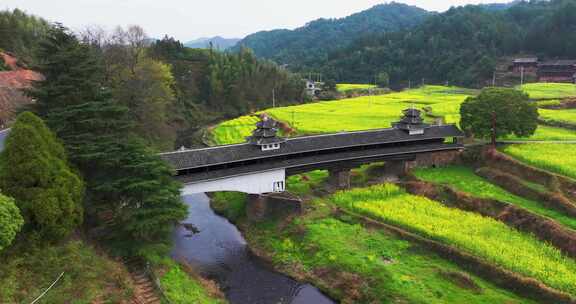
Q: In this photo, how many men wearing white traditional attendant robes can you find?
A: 0